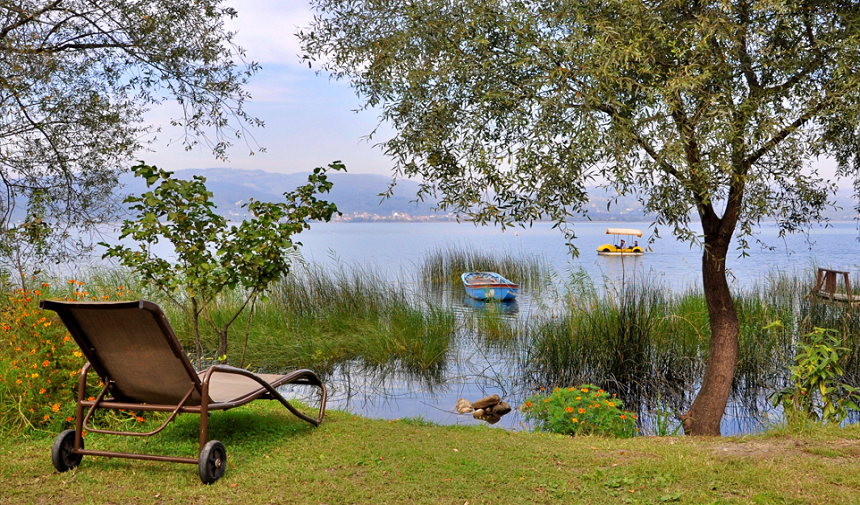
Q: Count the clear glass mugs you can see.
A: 0